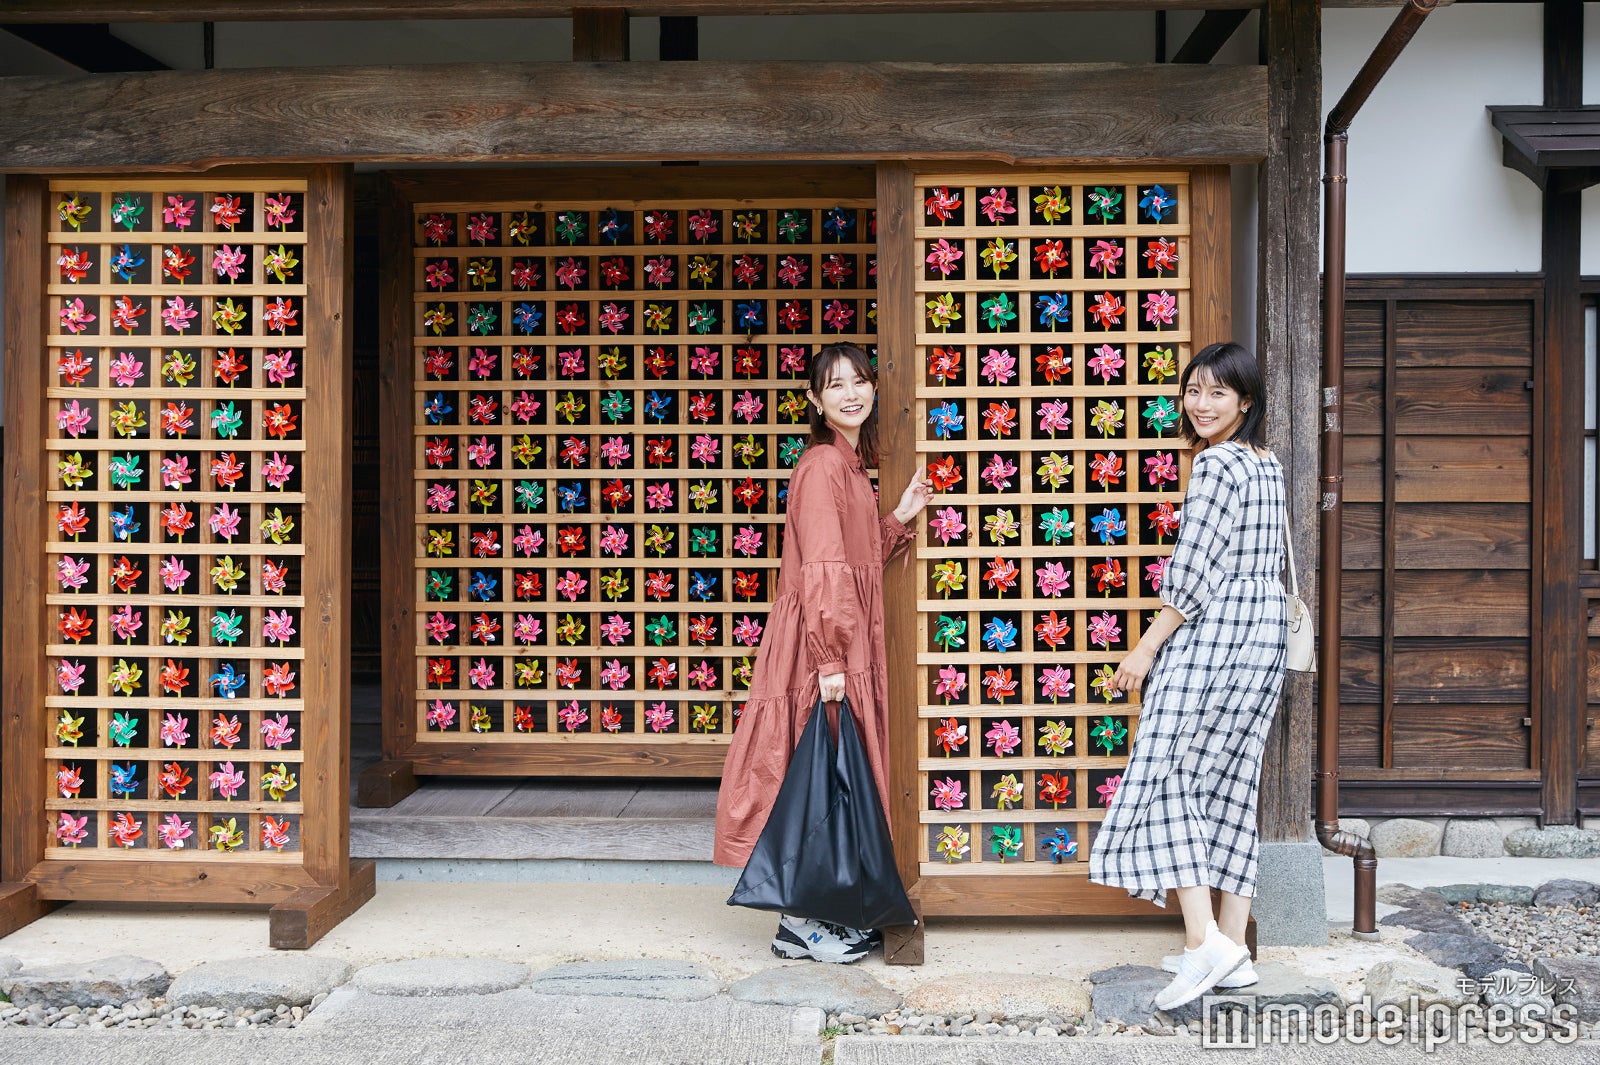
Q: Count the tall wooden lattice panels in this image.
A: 3